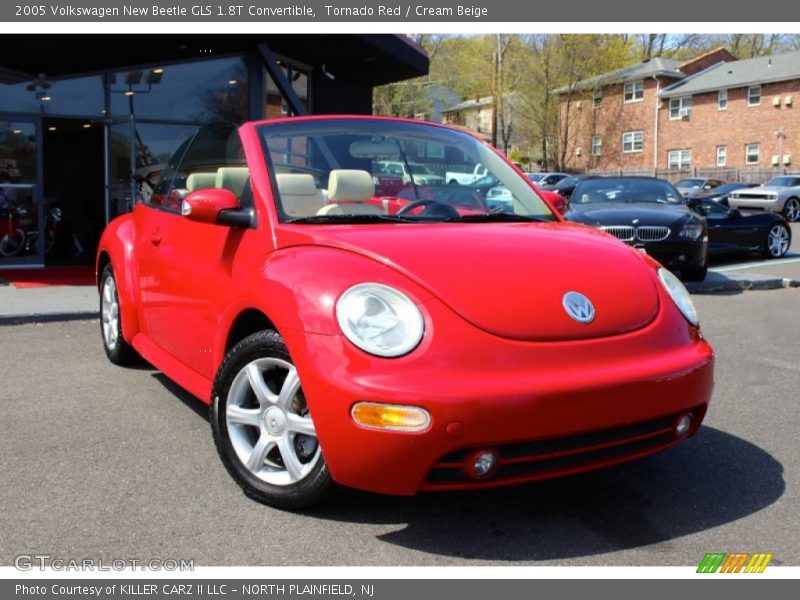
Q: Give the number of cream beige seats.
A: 4